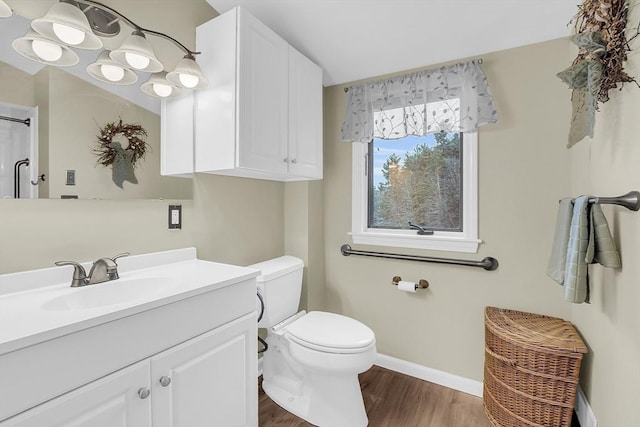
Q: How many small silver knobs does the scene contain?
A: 4